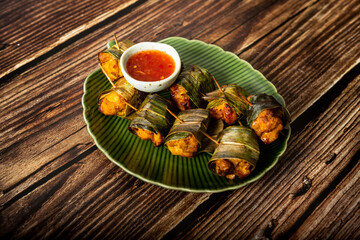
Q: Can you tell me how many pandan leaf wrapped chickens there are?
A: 8